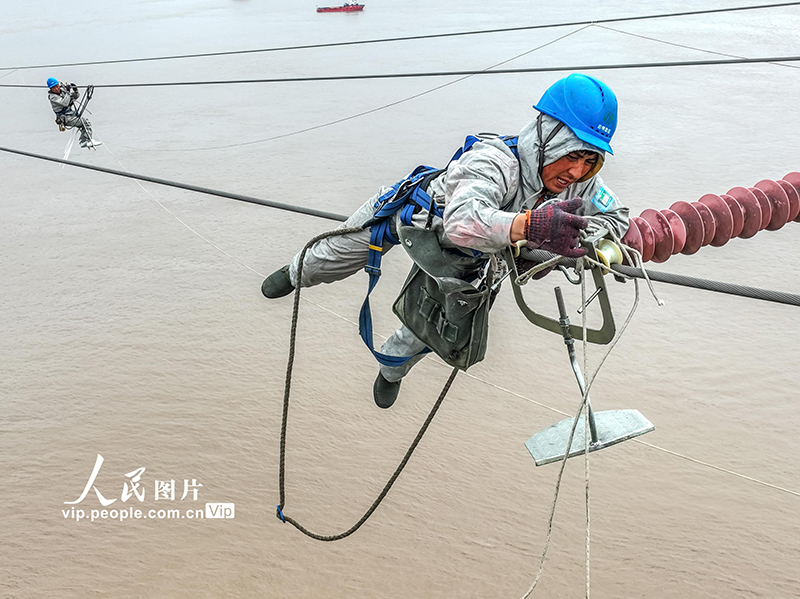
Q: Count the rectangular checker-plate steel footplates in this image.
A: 1